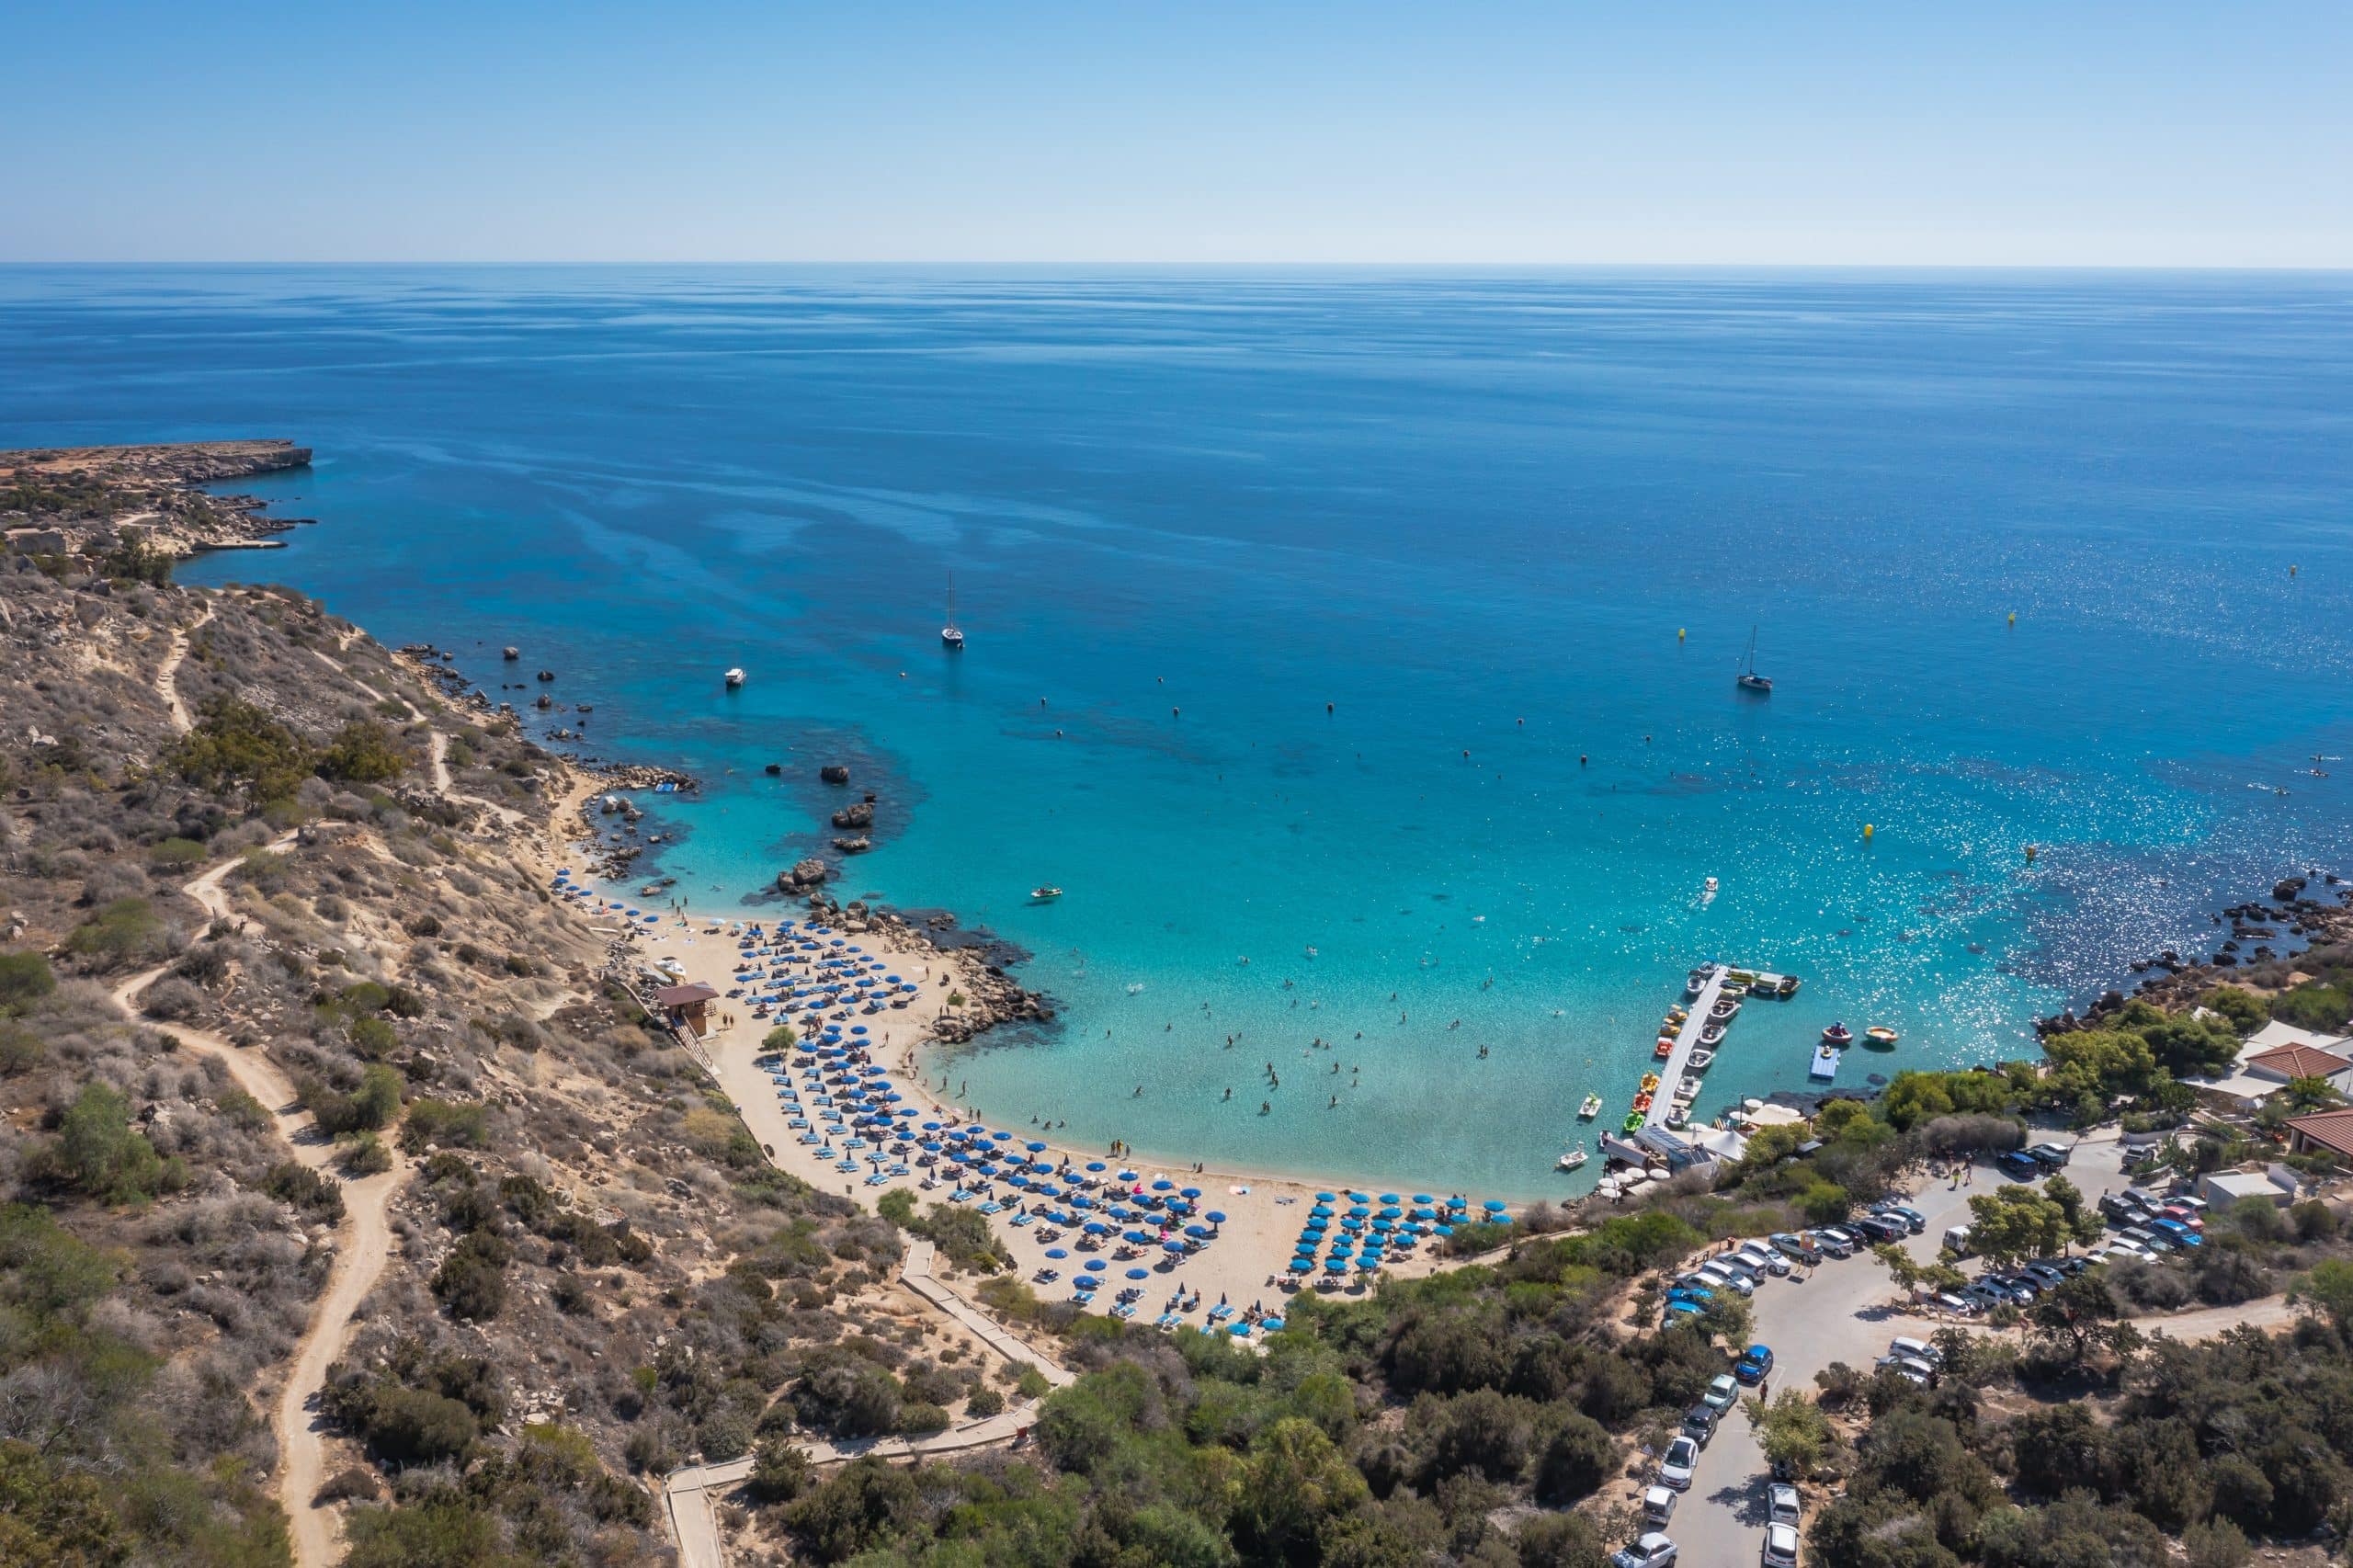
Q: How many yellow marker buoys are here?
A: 5